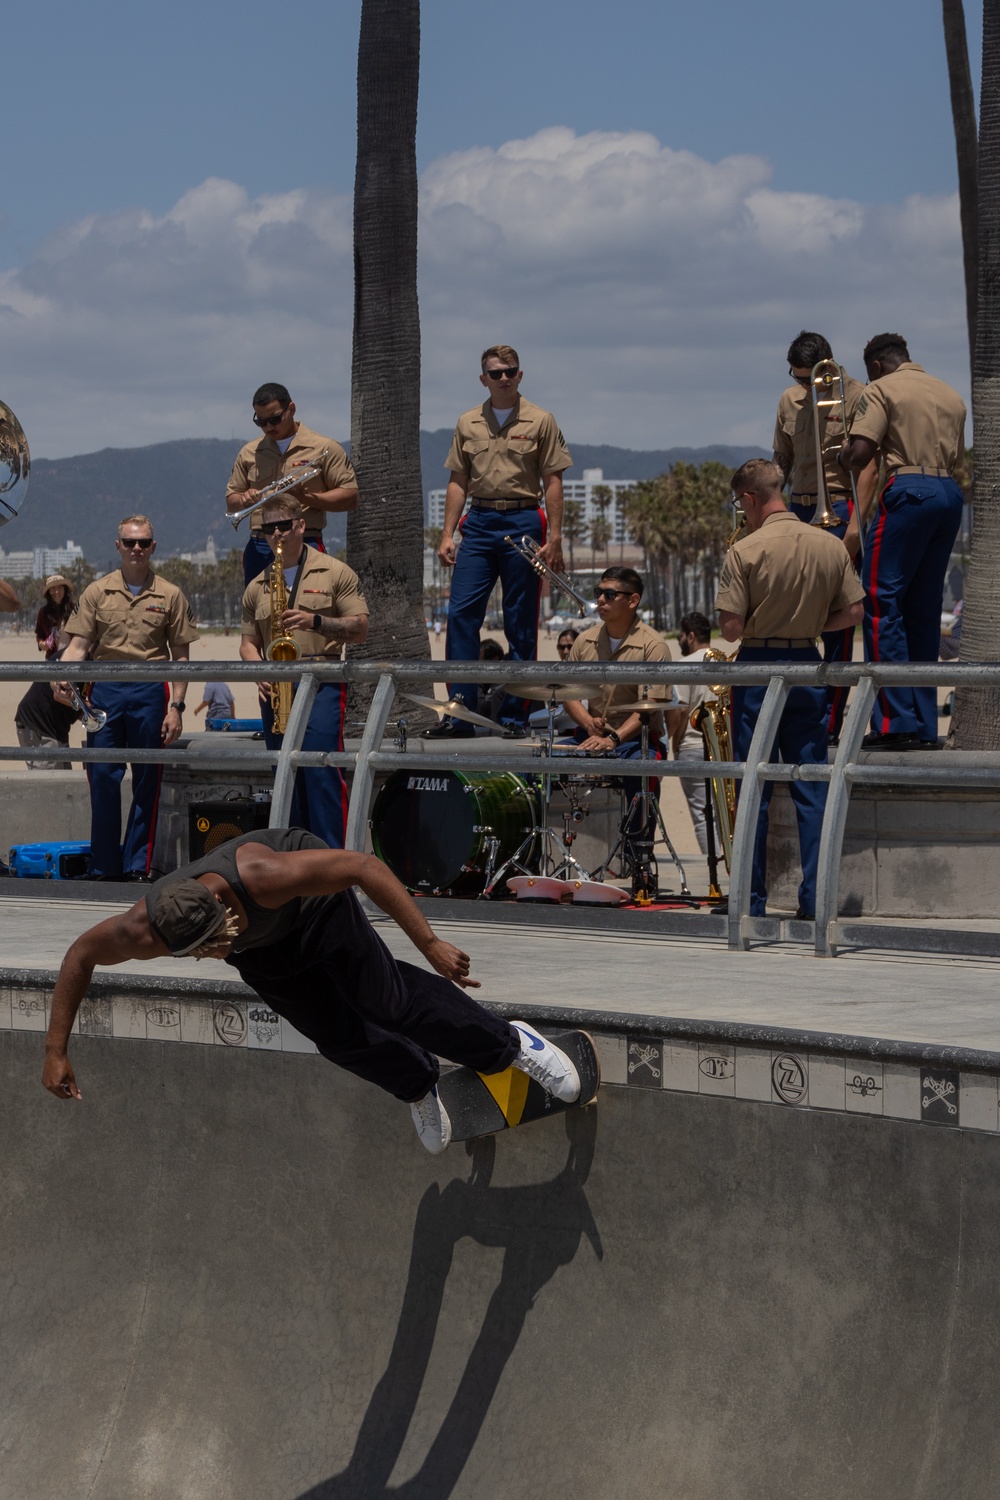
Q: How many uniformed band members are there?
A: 8